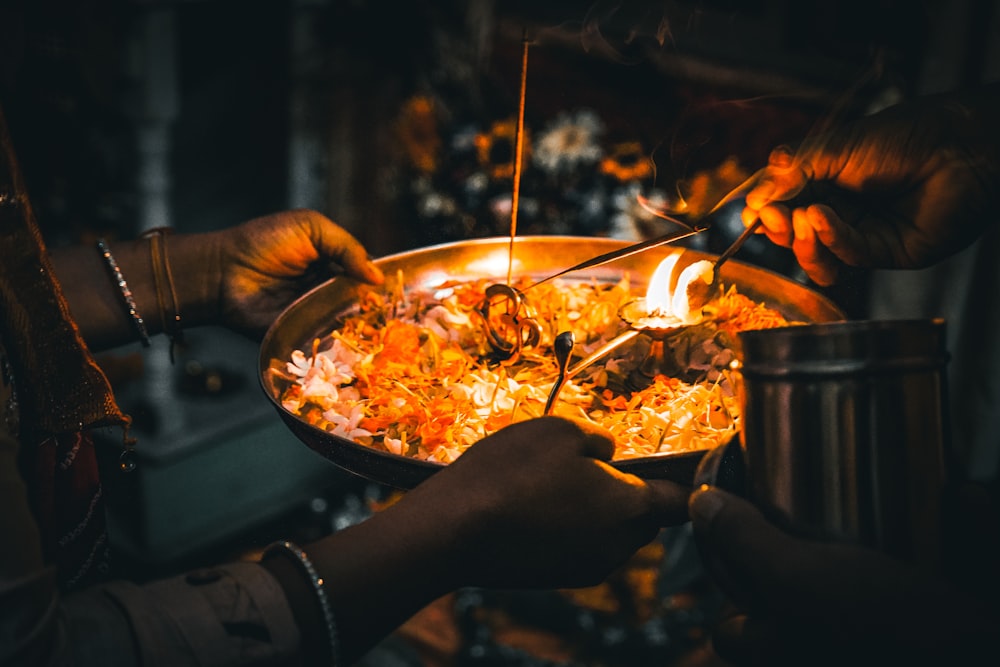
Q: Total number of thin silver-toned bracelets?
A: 2